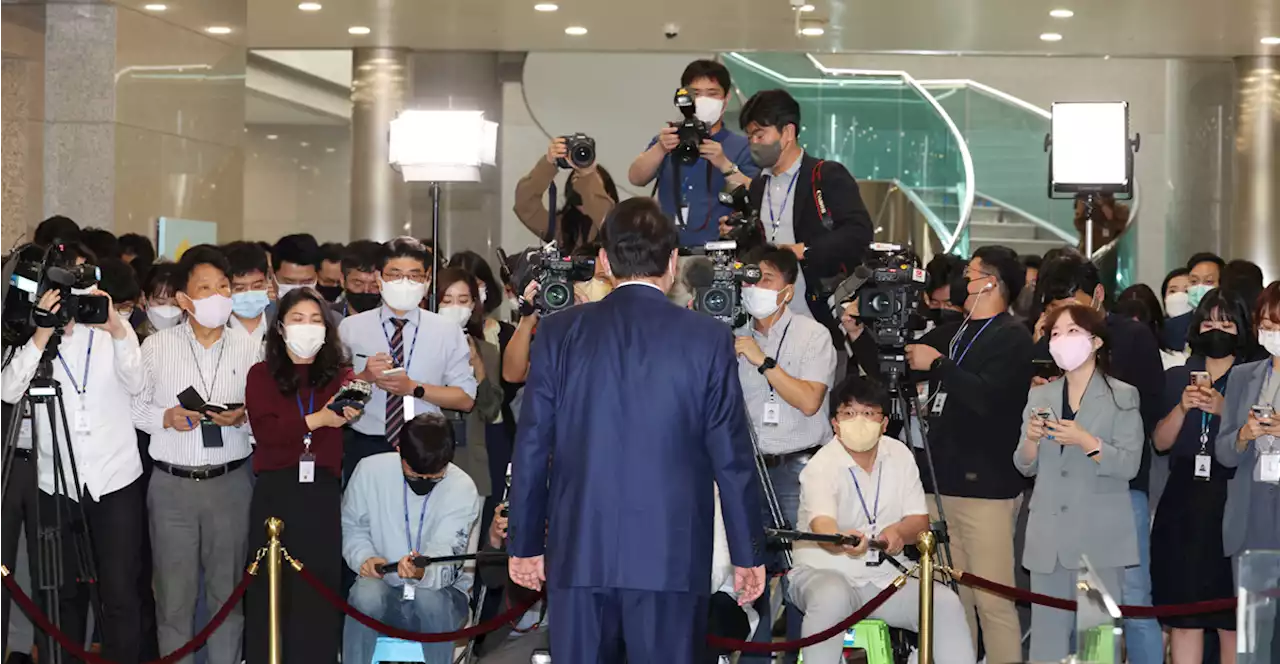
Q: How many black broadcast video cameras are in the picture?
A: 4